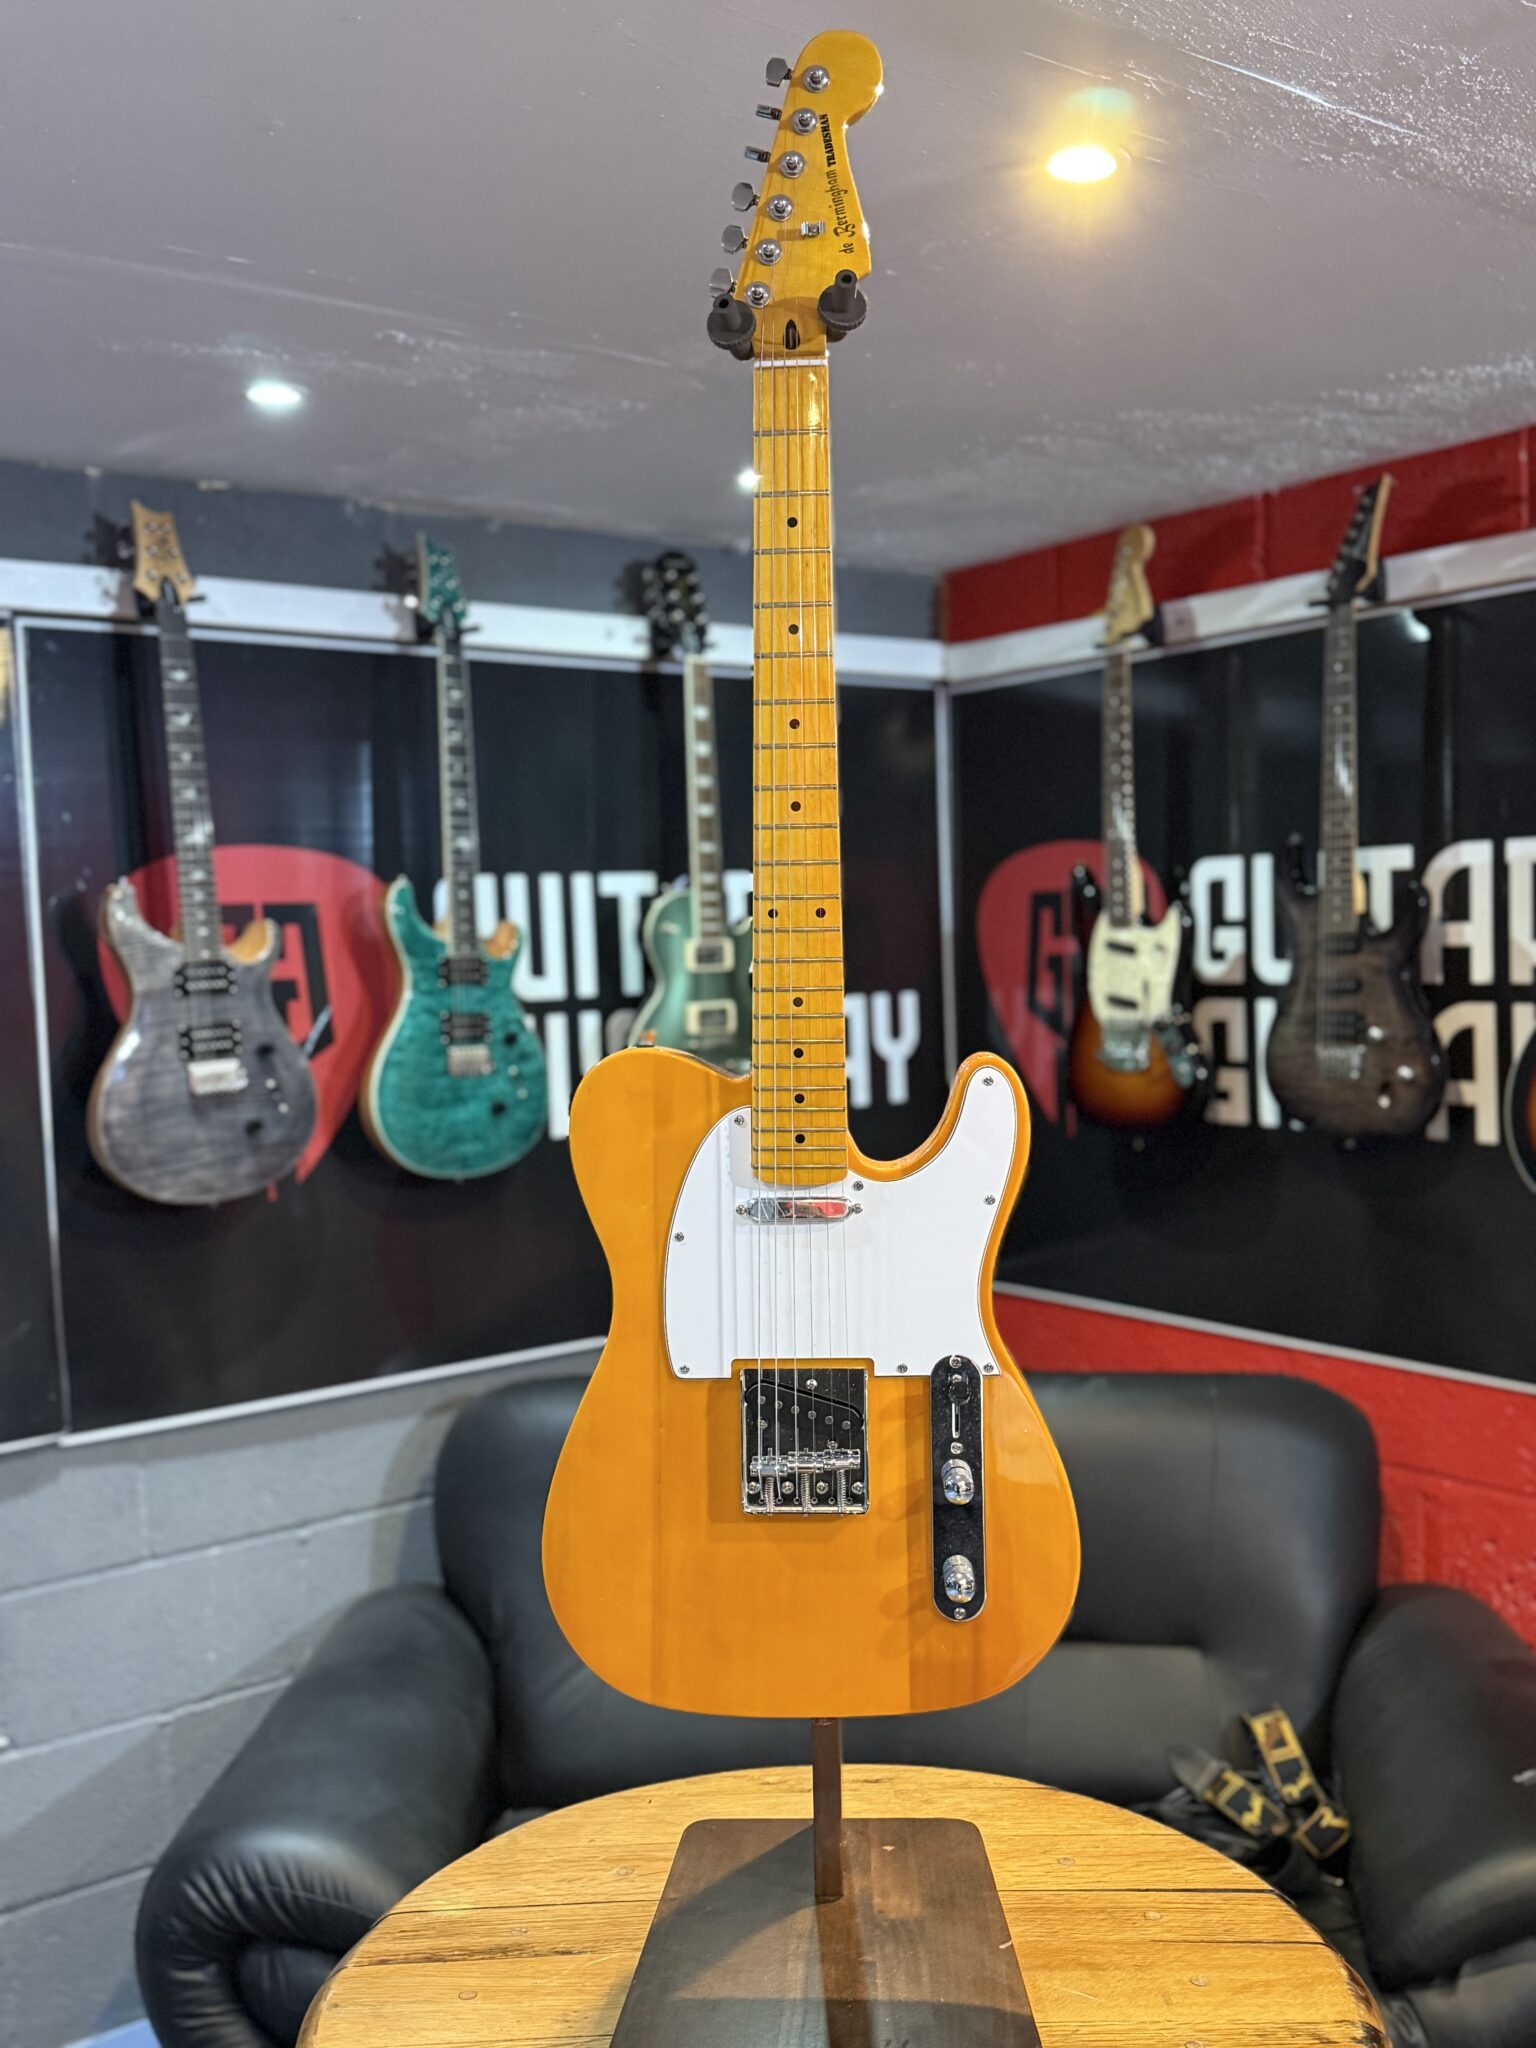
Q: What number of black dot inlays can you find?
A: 10